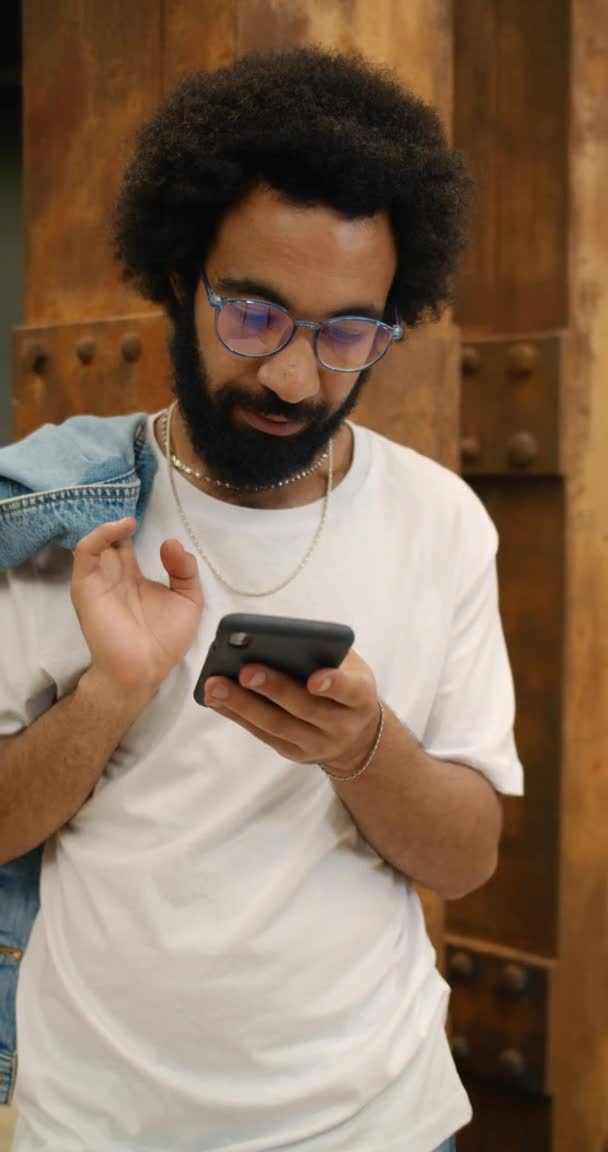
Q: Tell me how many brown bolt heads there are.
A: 11